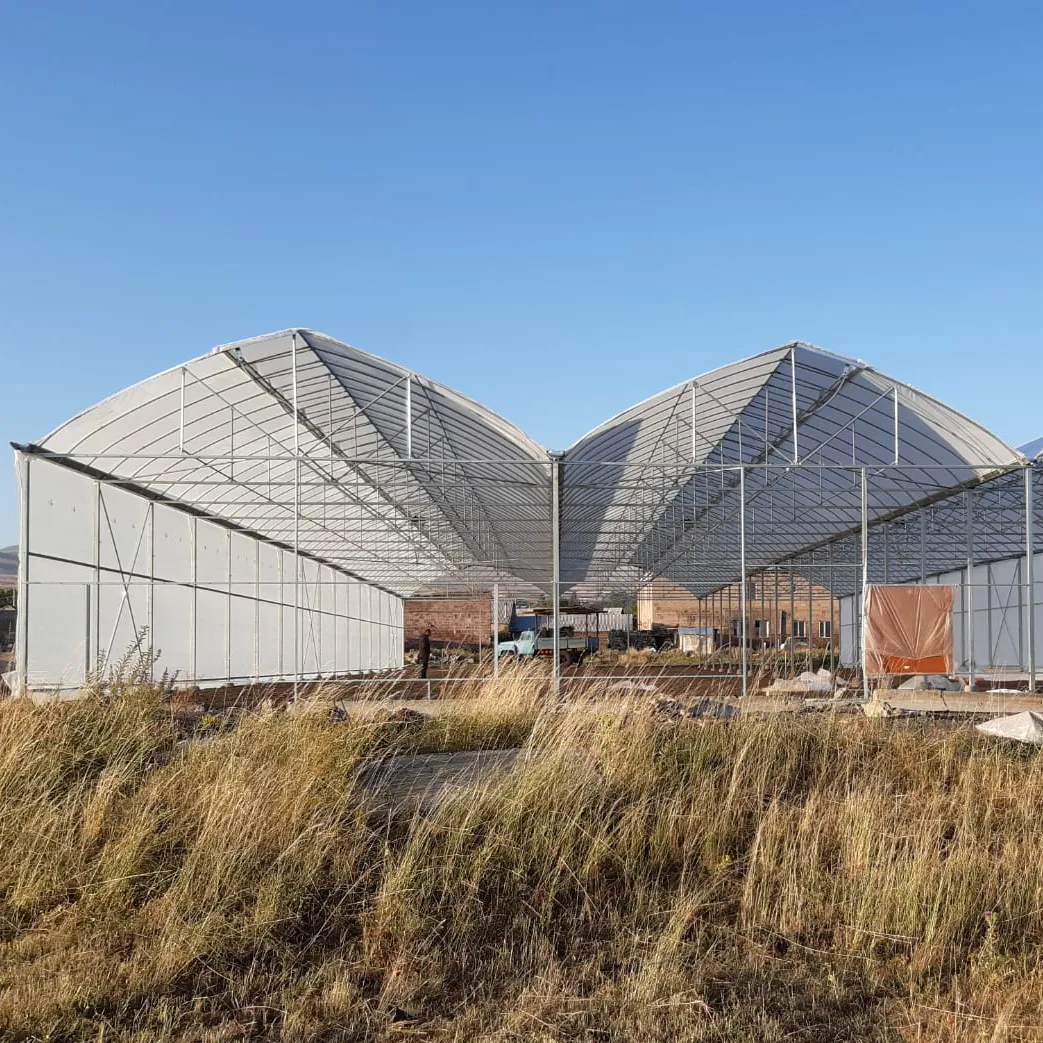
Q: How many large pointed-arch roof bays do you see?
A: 2